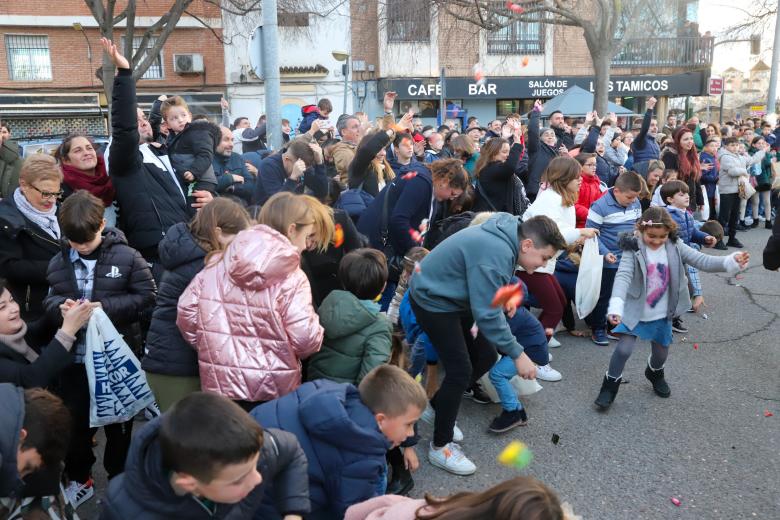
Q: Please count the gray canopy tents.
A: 1